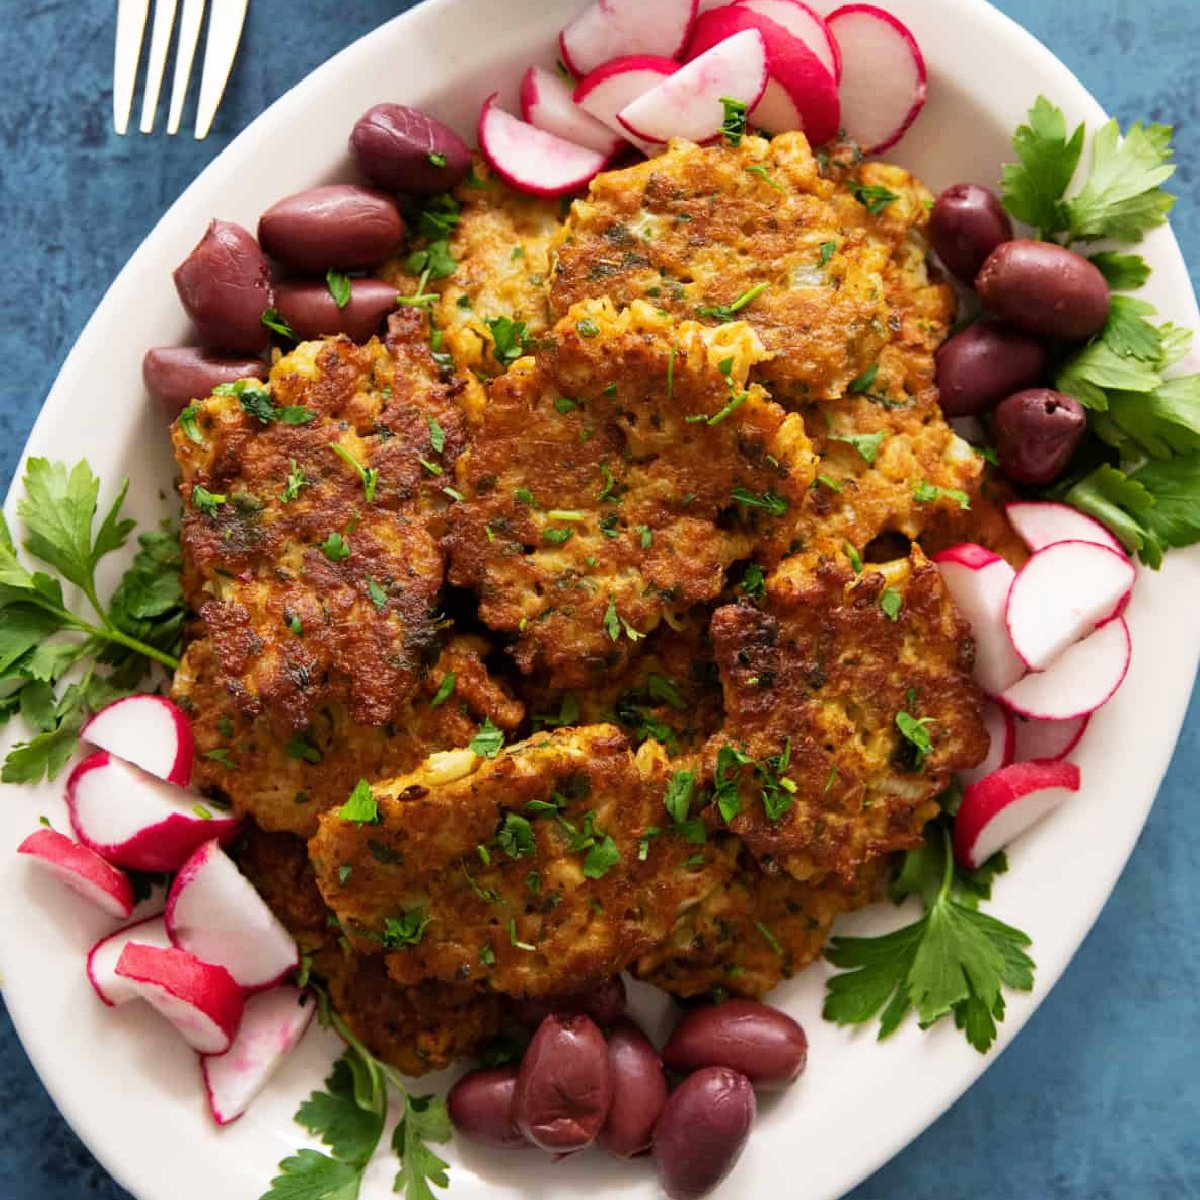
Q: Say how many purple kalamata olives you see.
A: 15